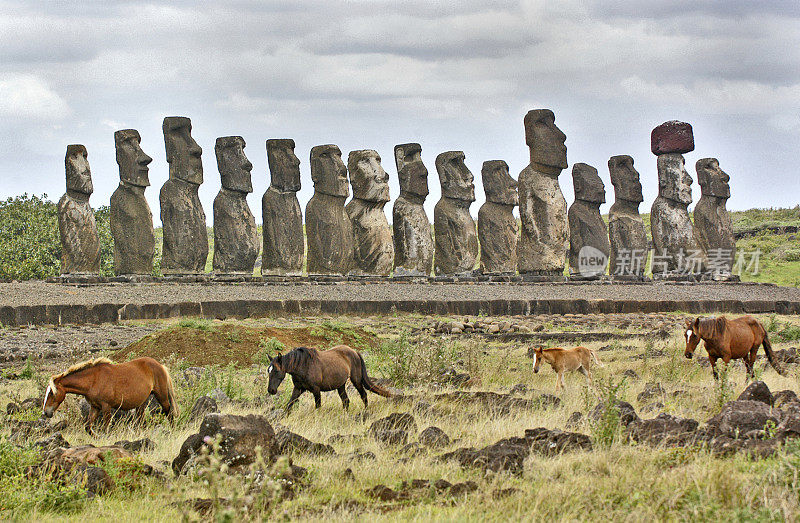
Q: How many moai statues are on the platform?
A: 15